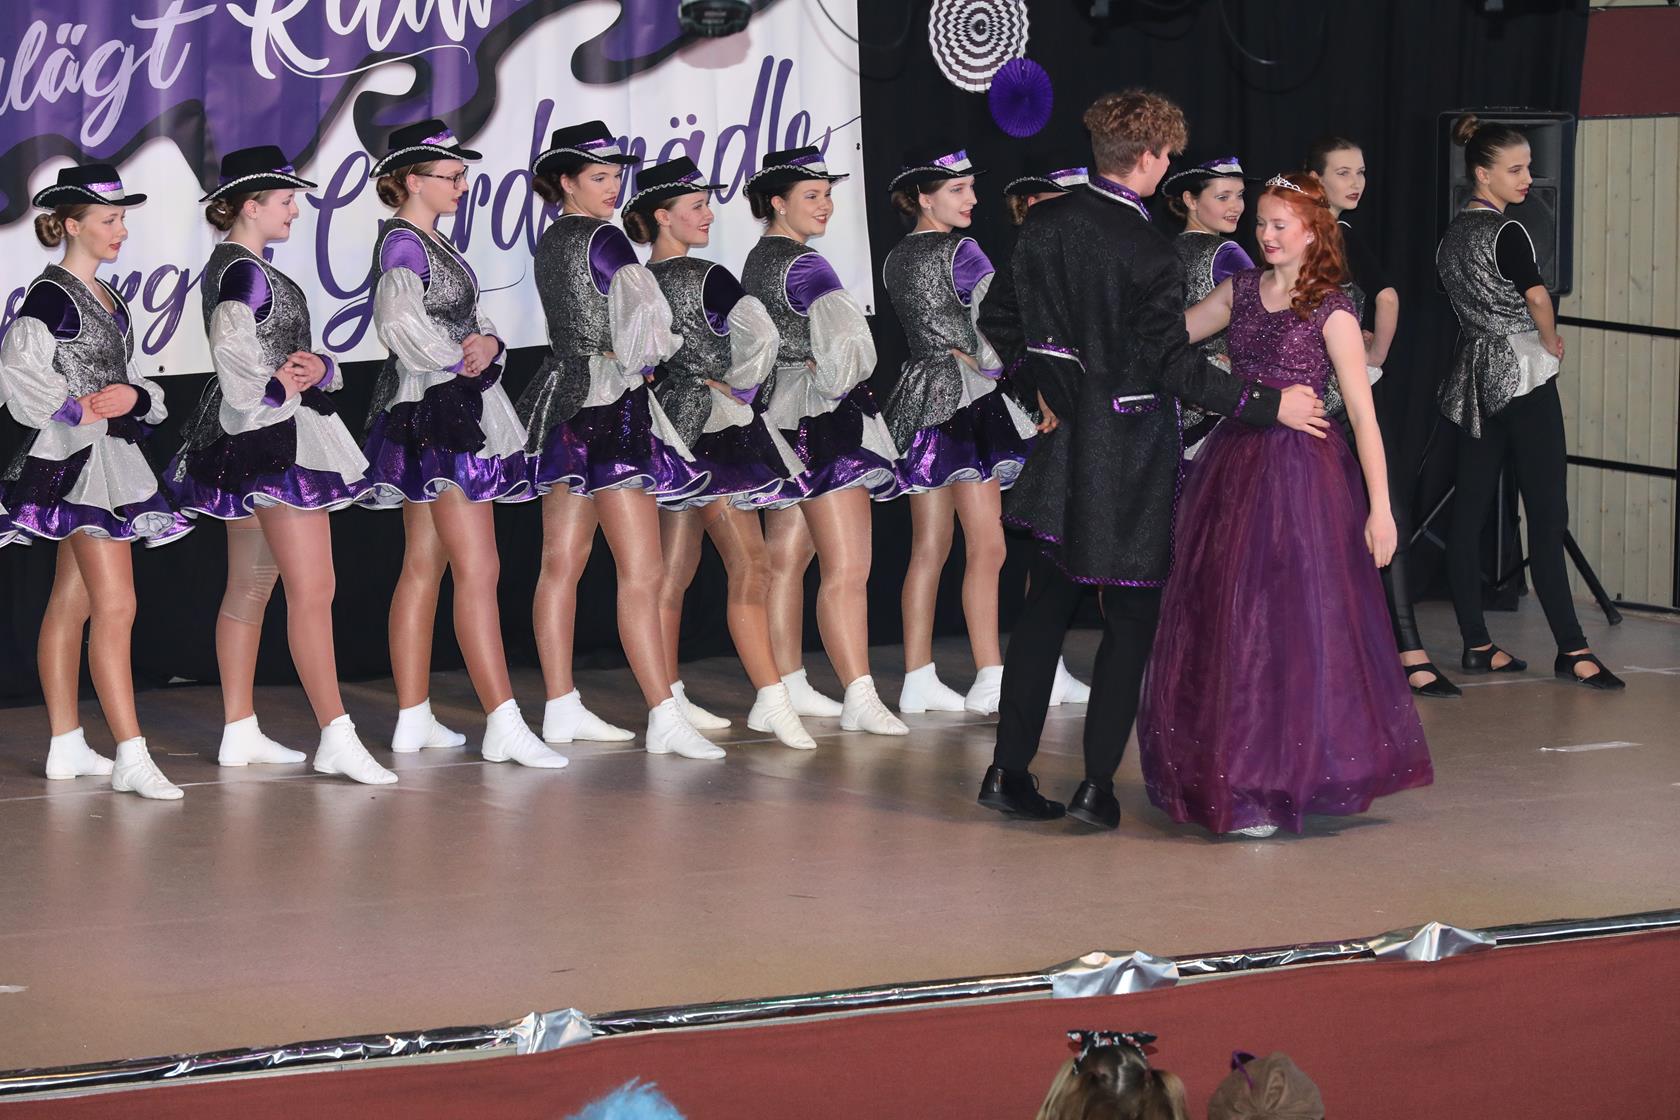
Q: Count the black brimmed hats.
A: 9